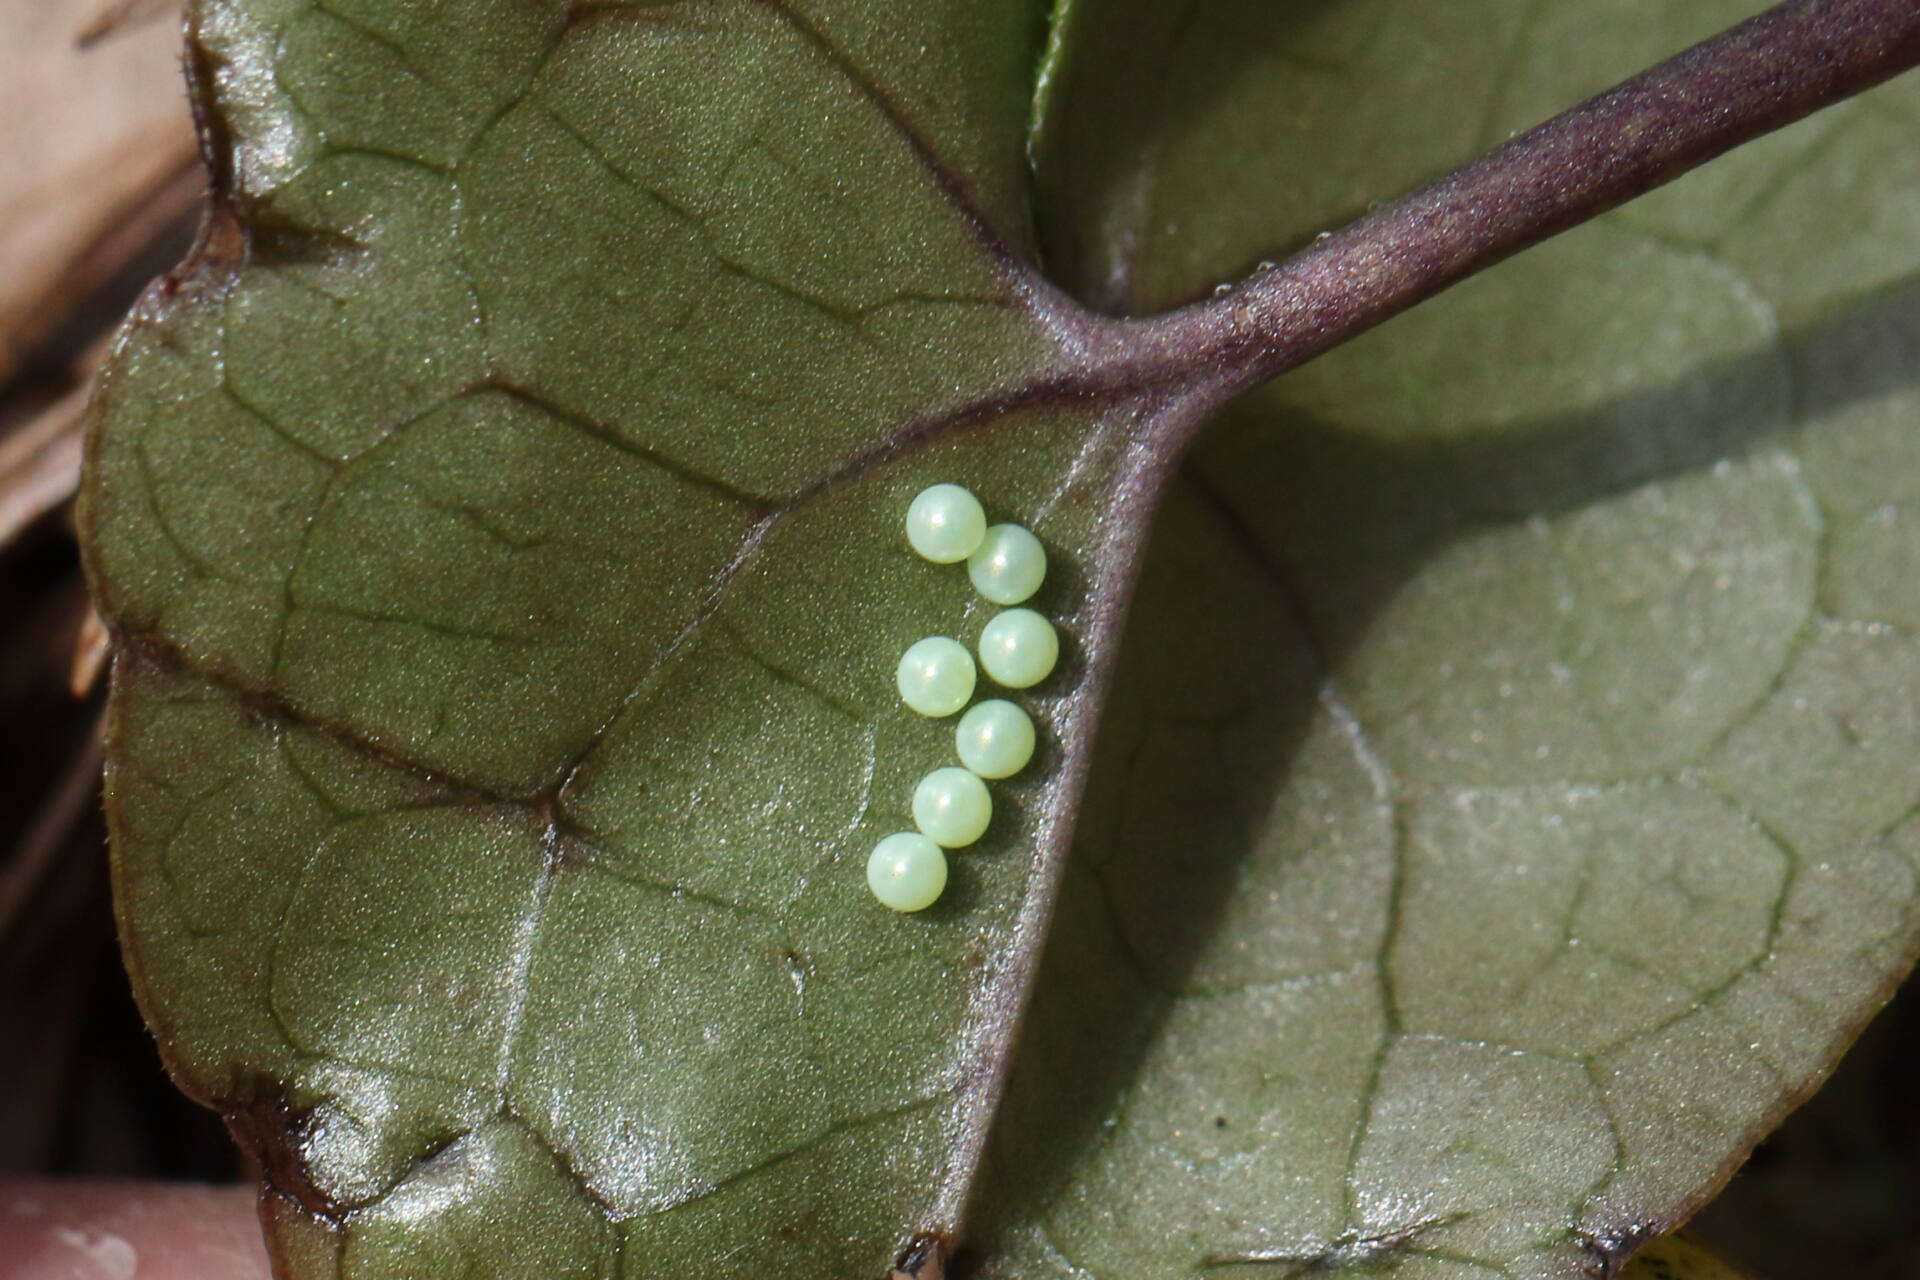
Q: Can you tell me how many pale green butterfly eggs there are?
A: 7